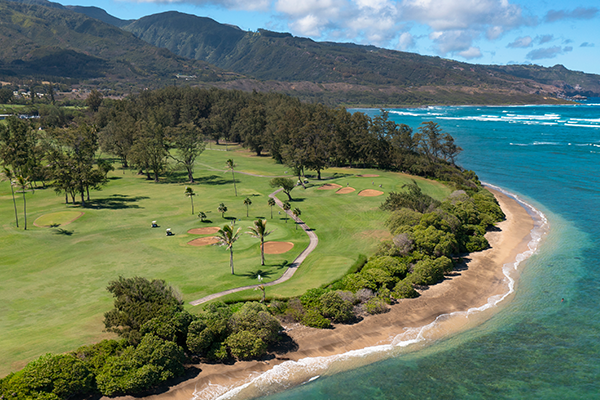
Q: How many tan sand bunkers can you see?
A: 7